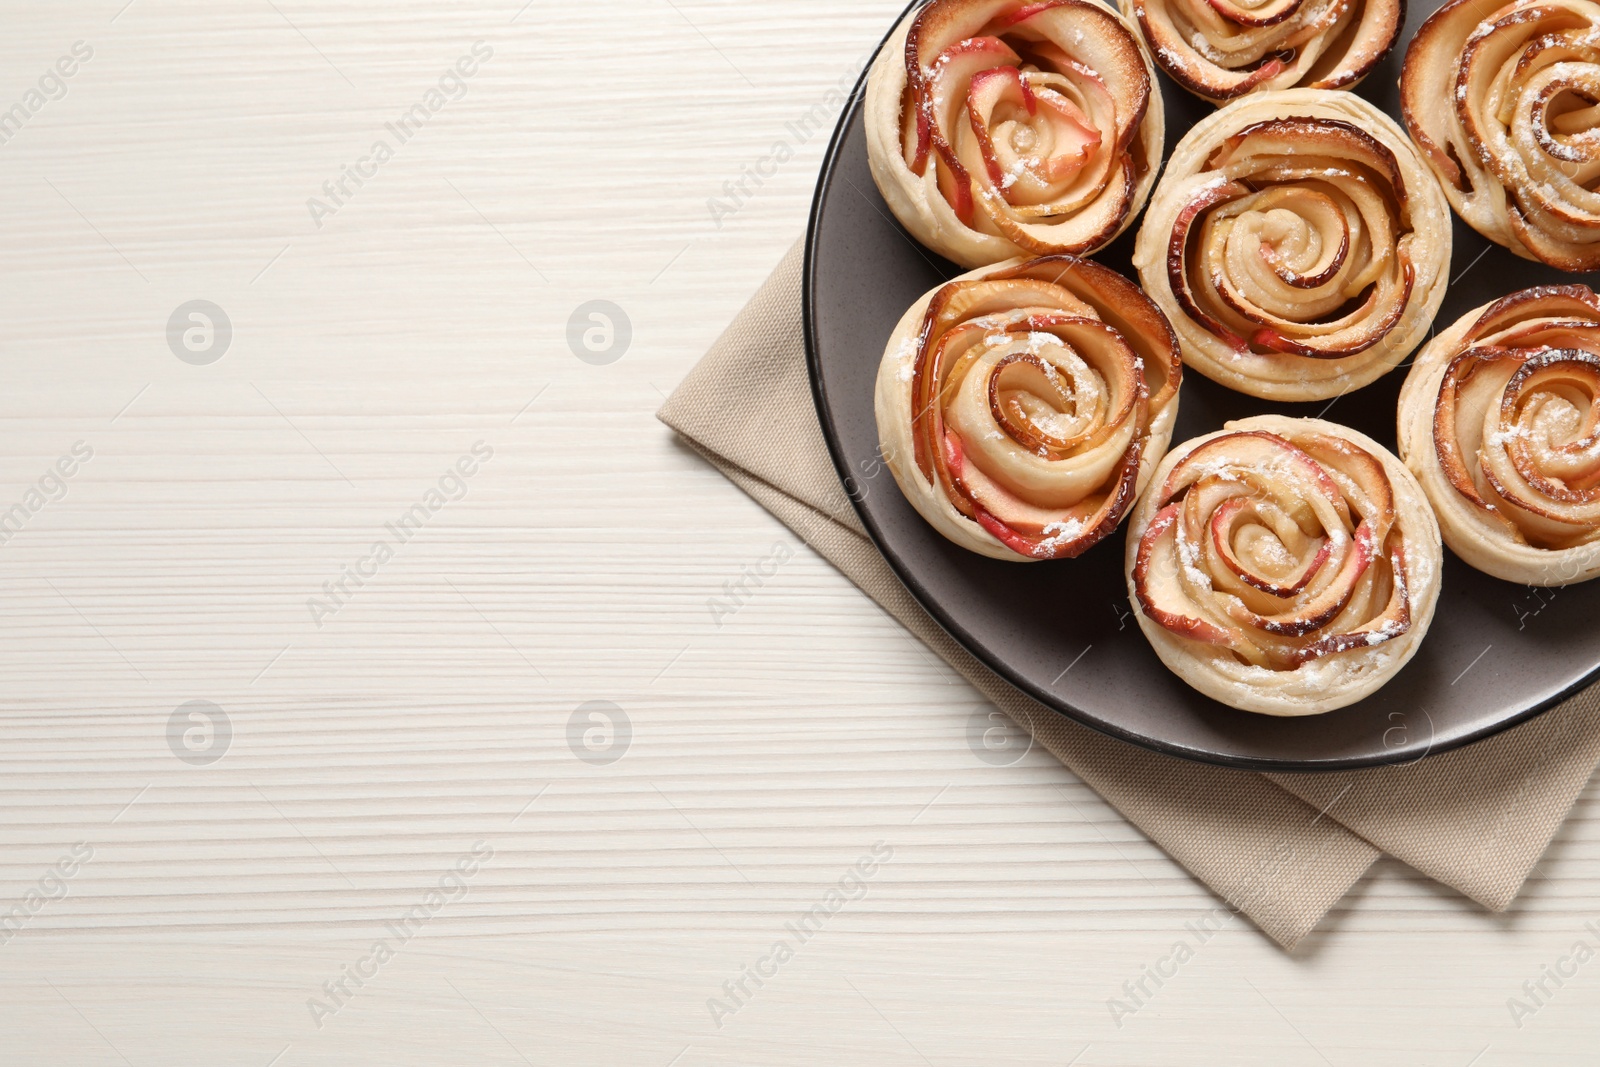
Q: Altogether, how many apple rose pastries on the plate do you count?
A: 7